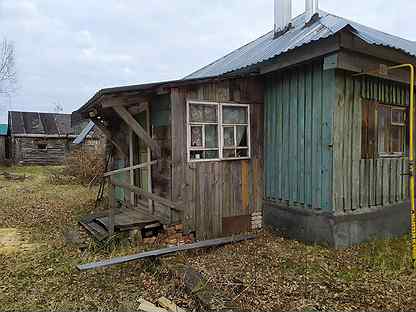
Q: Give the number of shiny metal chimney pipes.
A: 2